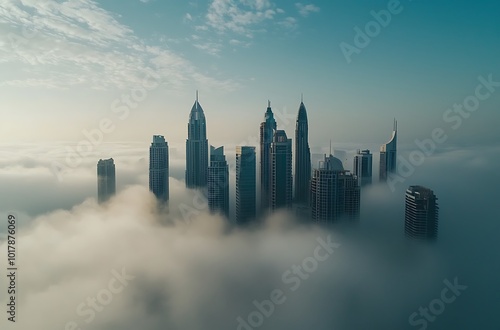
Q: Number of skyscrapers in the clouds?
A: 12